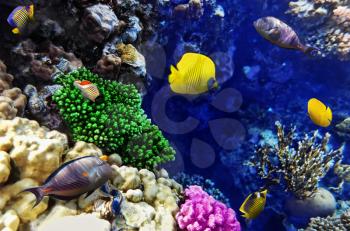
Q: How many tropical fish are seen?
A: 7